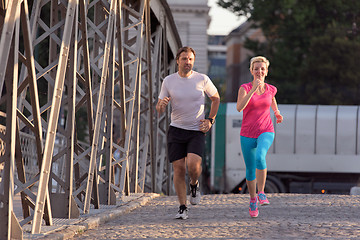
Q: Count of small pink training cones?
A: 0